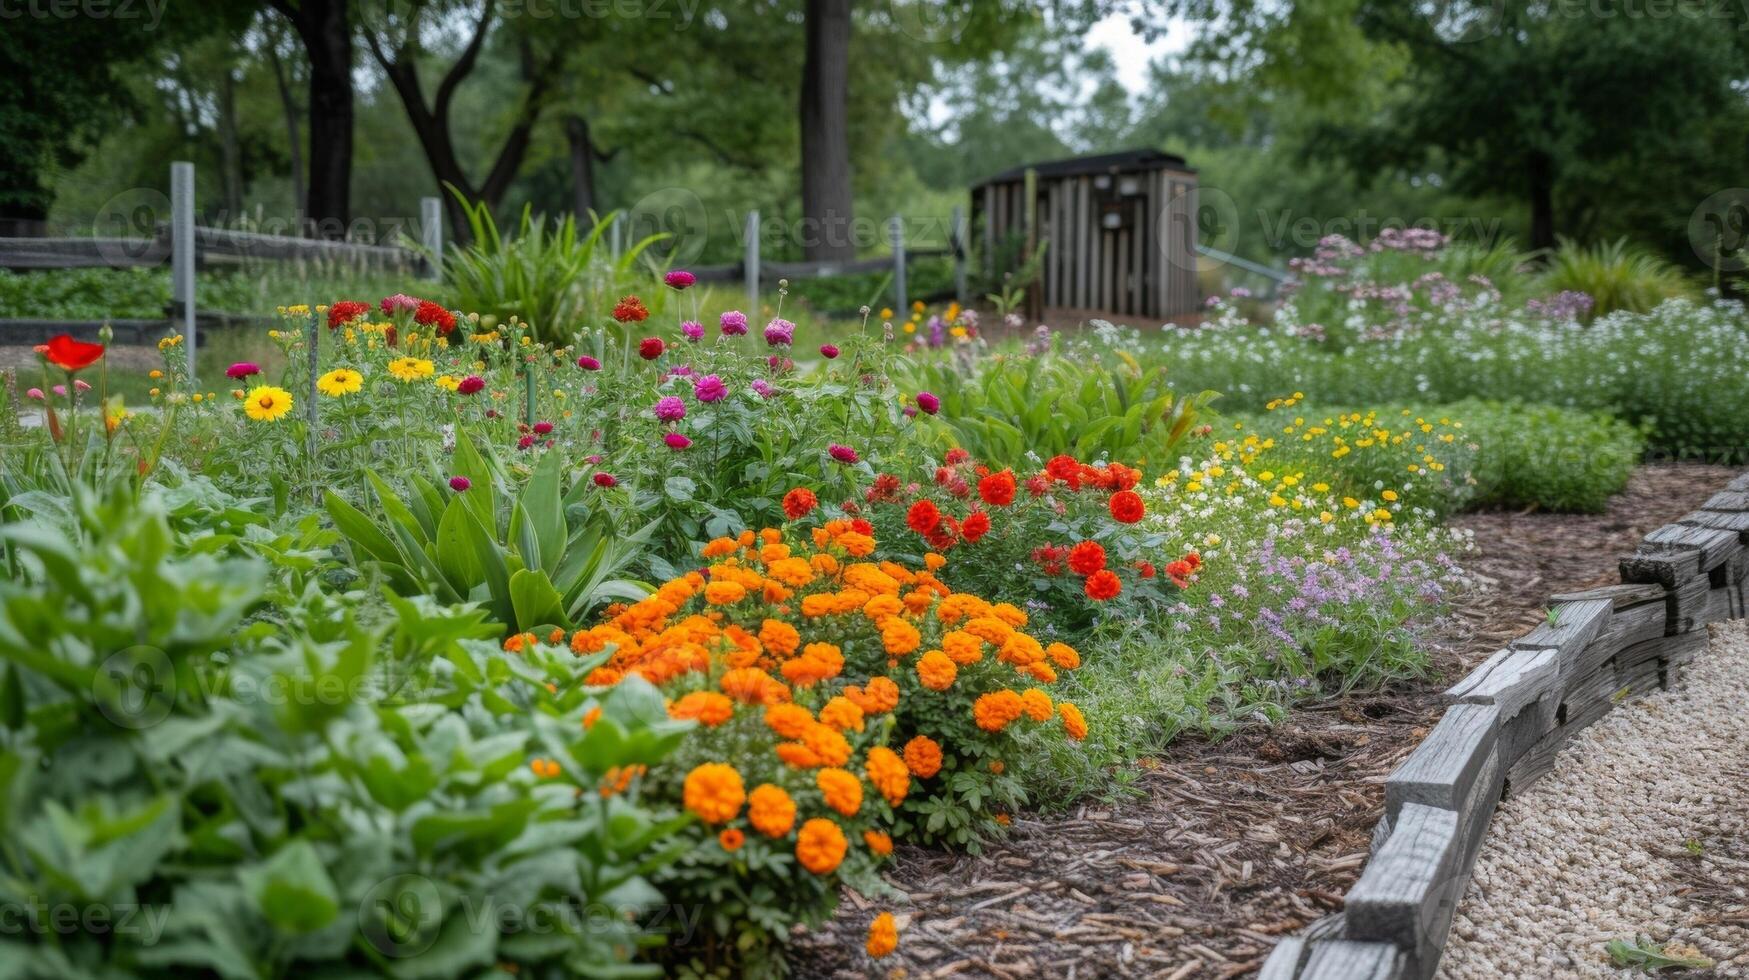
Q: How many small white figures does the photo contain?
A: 3